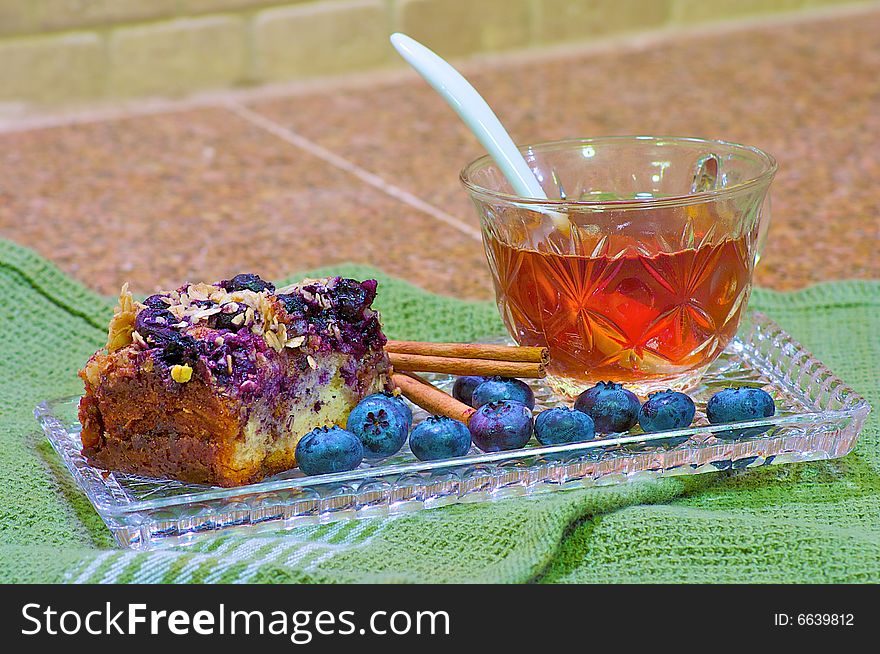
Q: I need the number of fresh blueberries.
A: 11